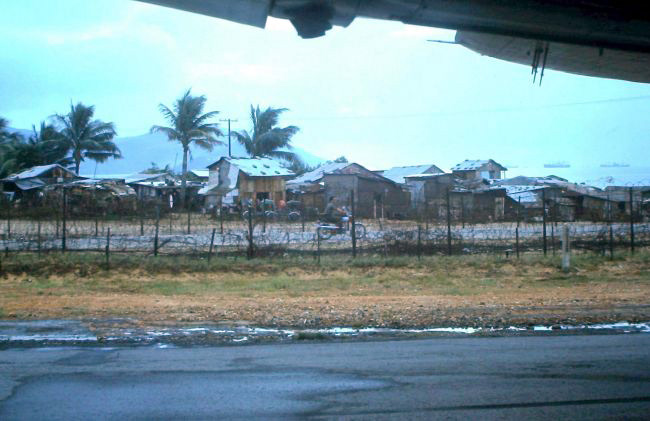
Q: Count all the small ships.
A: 2